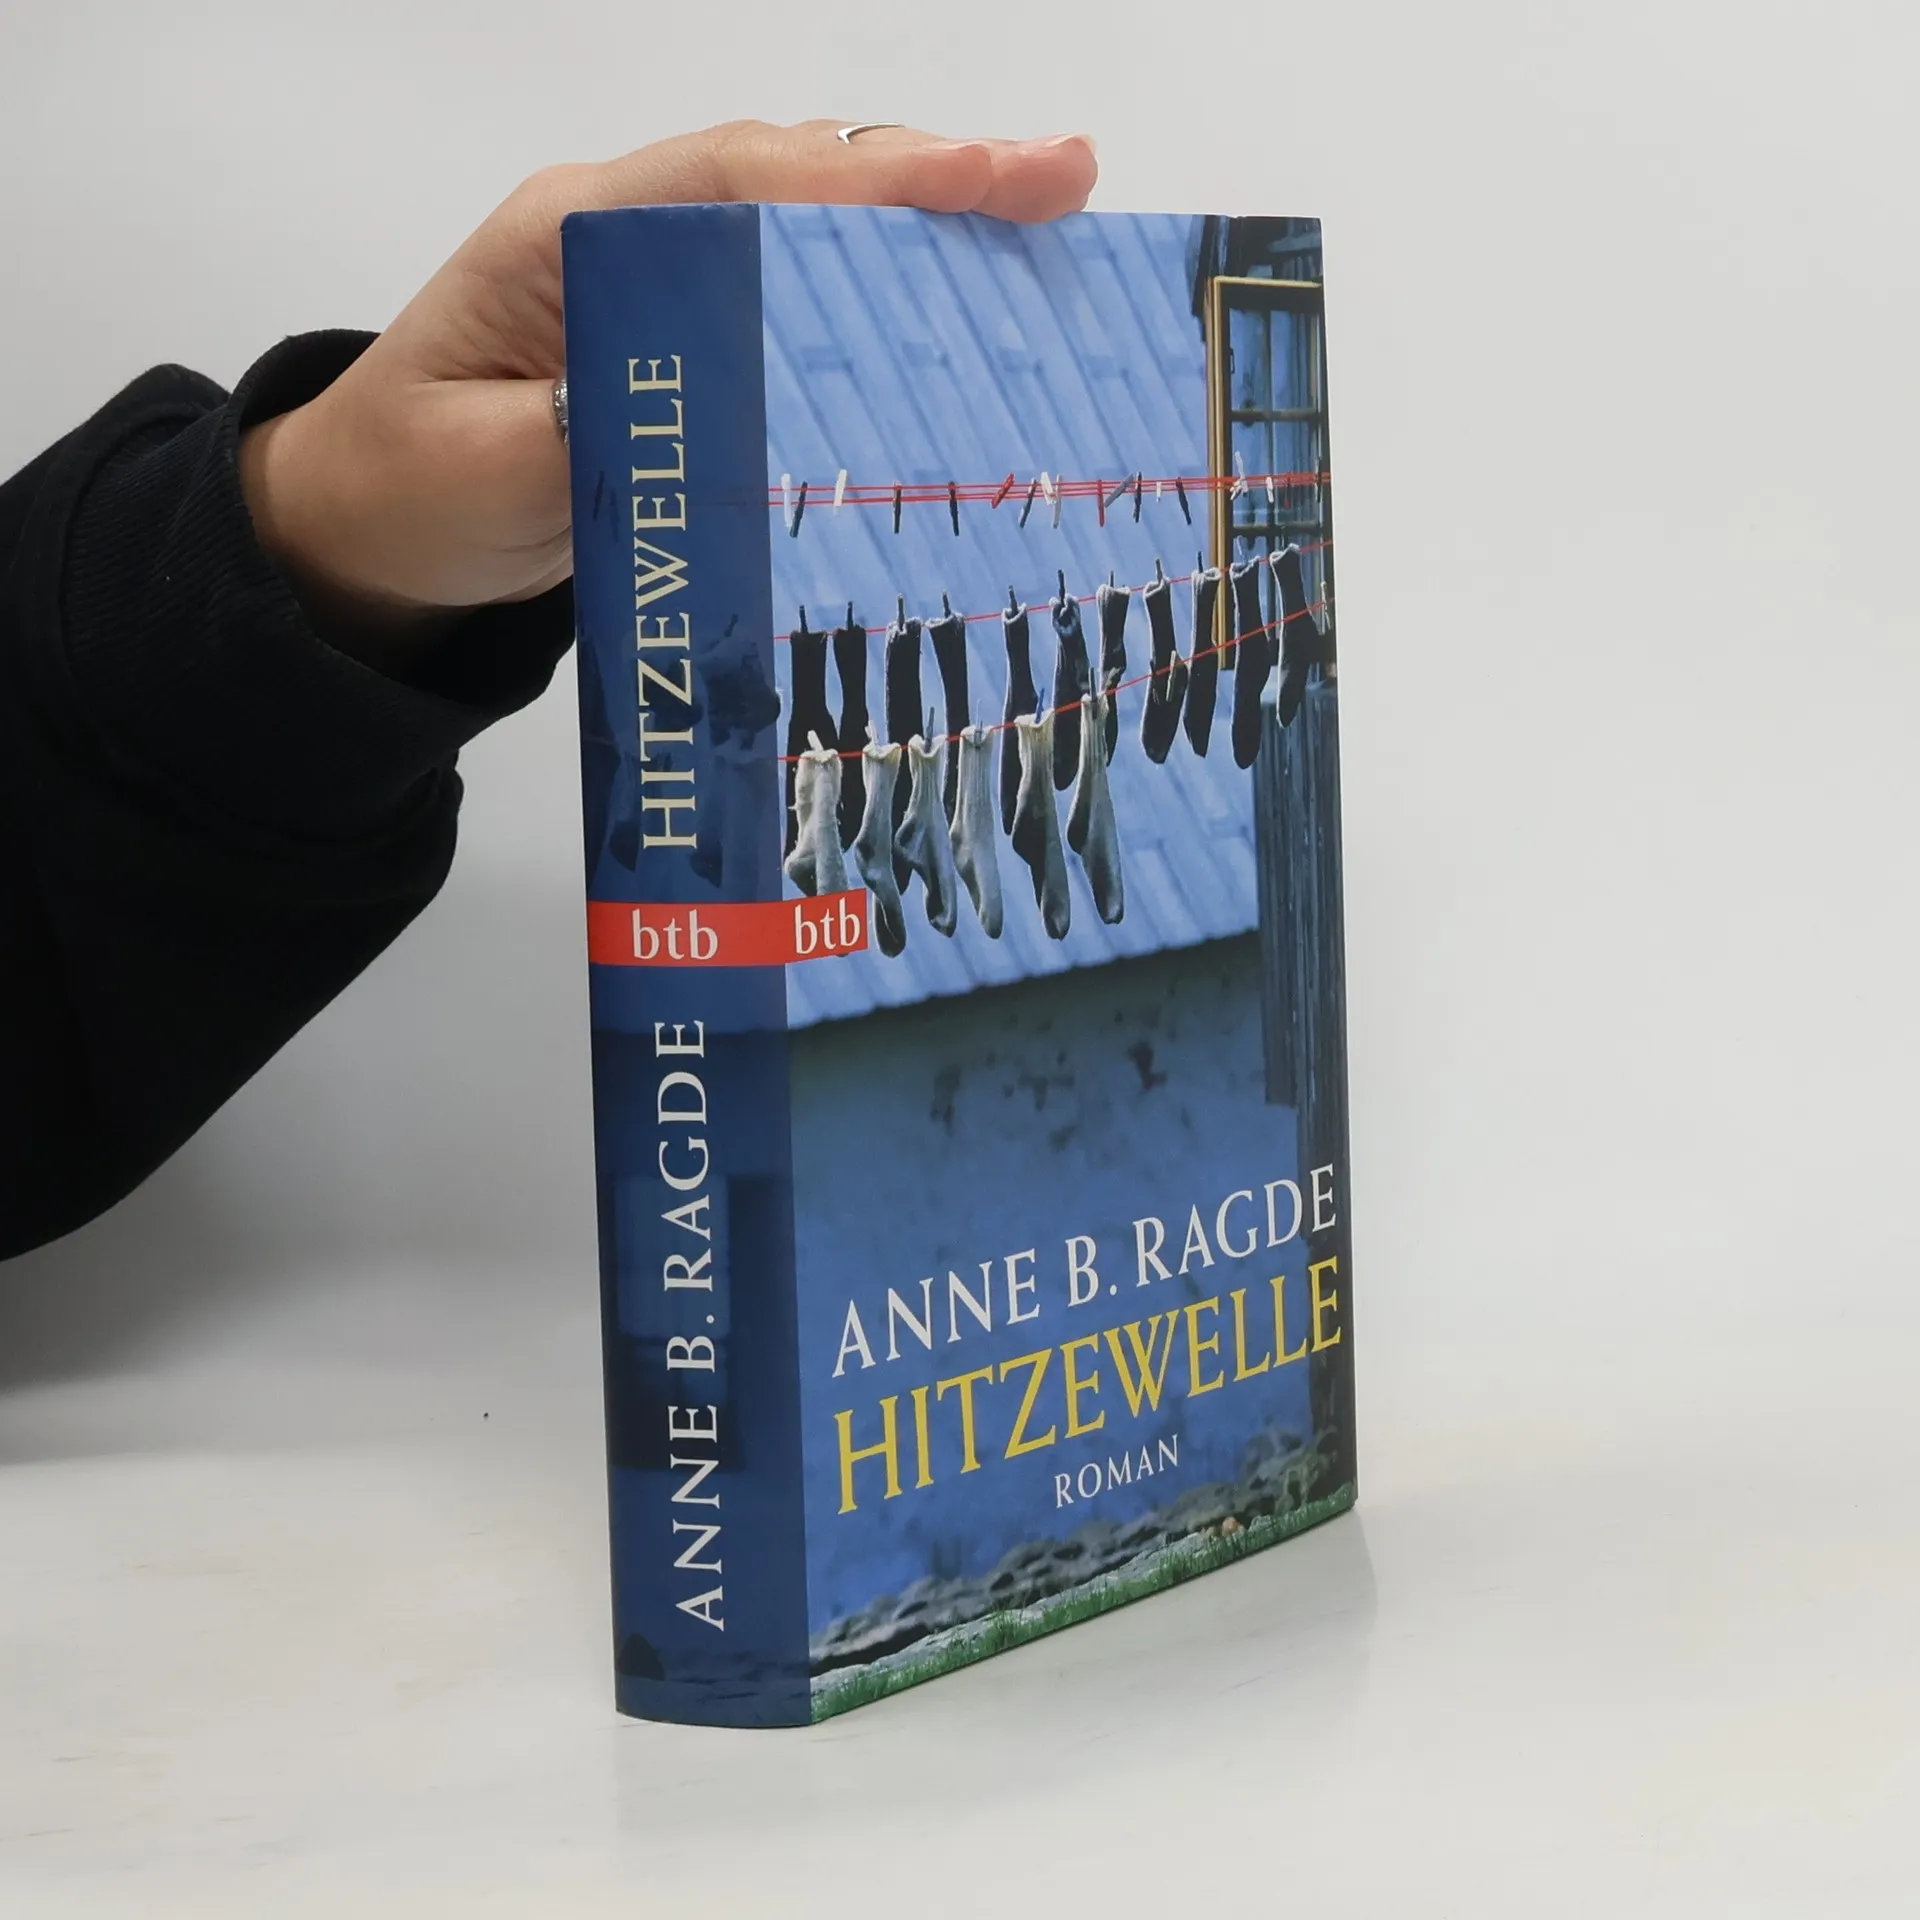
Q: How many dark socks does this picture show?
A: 11